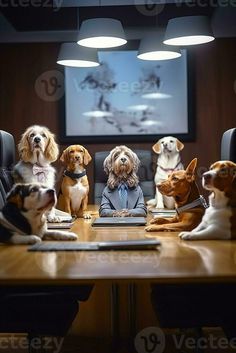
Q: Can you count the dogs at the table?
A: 7